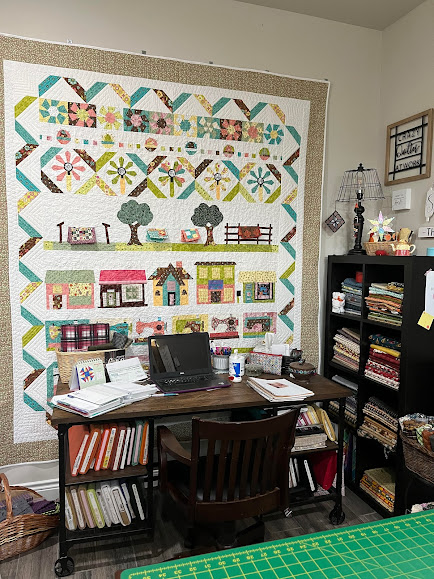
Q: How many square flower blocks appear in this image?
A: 10